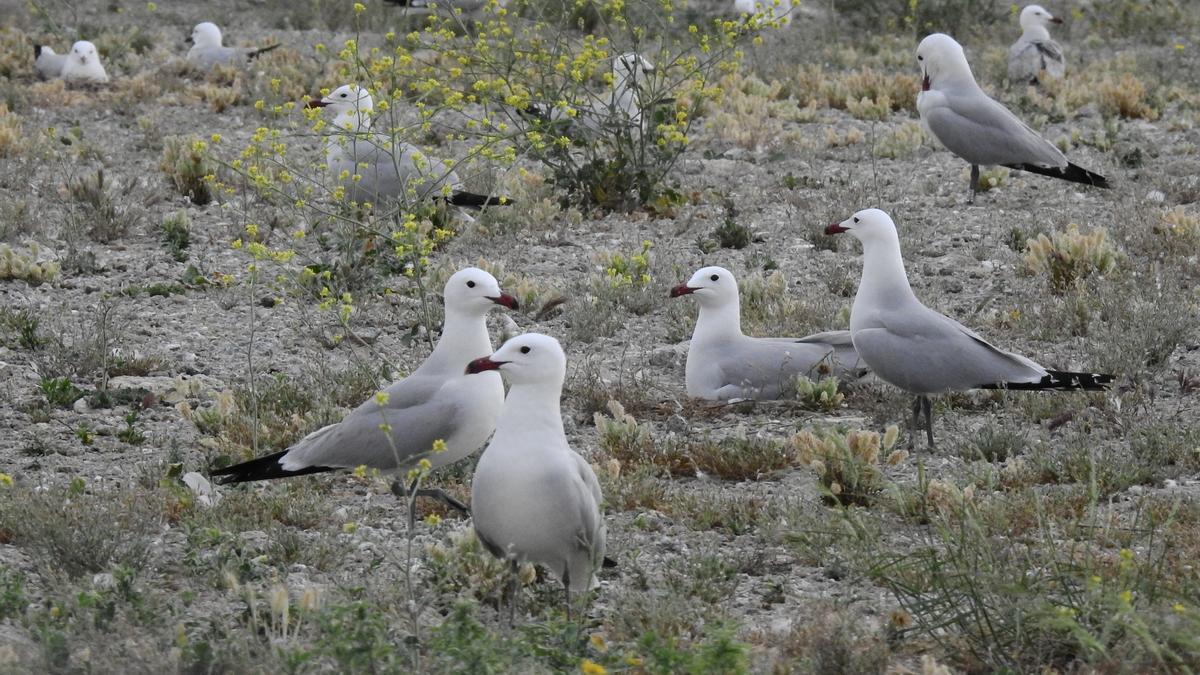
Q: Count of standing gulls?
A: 4